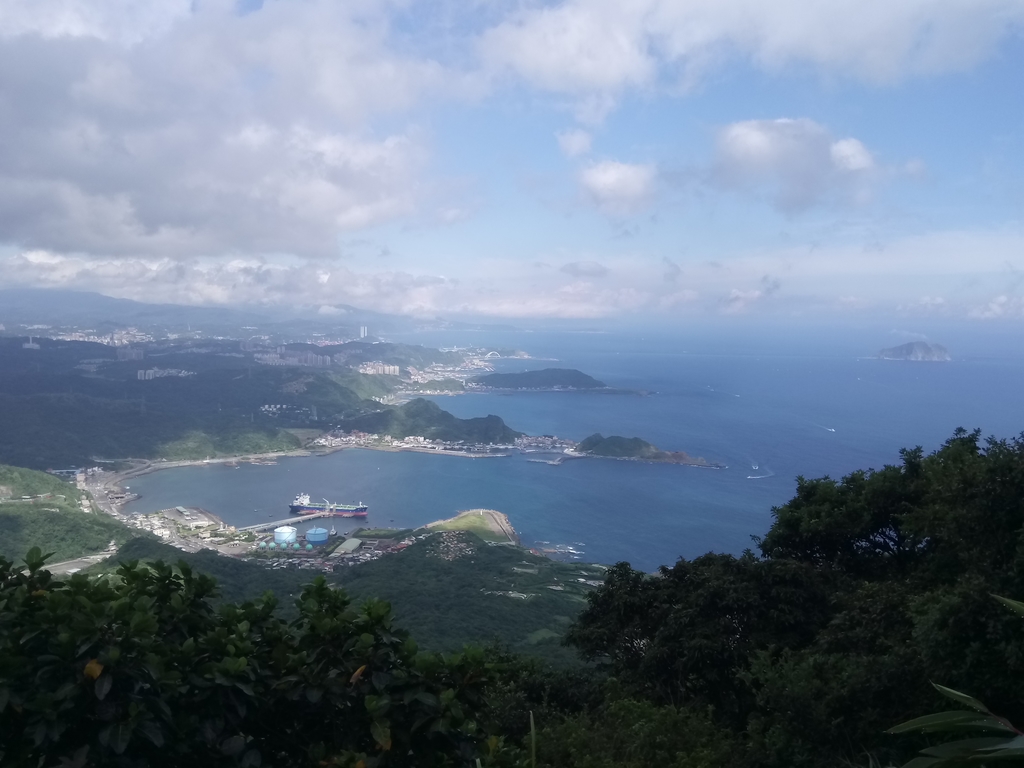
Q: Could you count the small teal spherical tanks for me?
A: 5